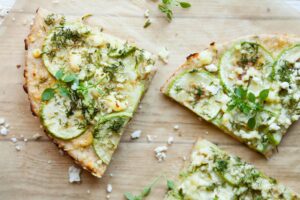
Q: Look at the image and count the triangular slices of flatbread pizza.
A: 3